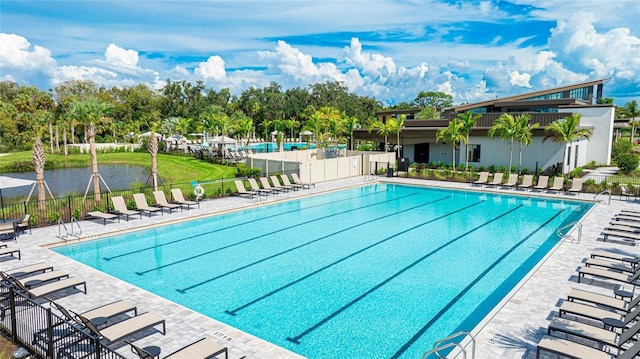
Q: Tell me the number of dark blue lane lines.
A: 6